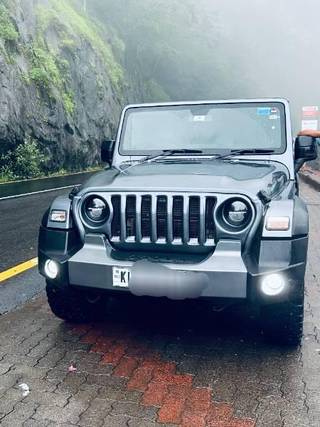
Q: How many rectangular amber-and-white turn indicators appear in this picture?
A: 2